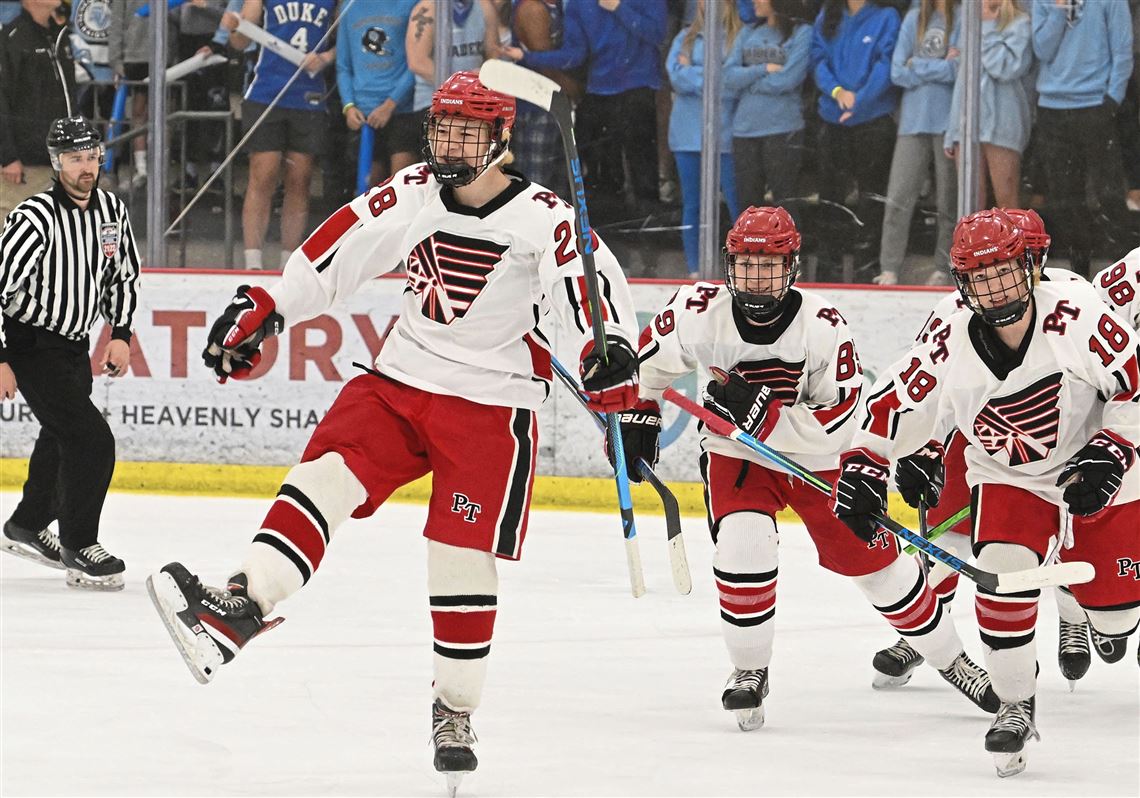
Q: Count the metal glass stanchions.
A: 4